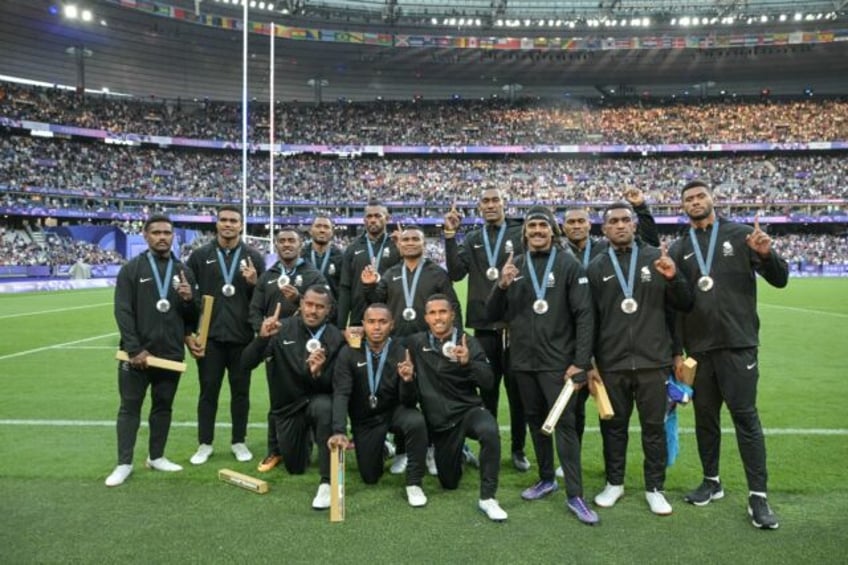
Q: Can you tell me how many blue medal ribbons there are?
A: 14